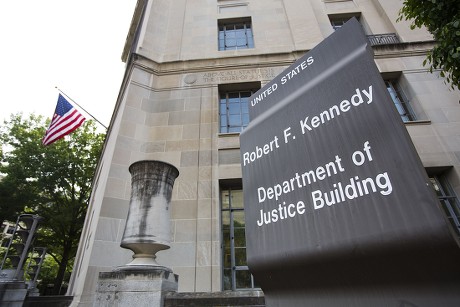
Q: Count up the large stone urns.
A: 1